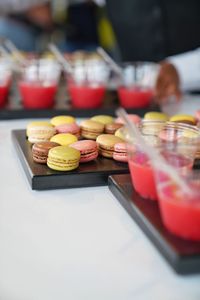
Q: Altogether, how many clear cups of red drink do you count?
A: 6